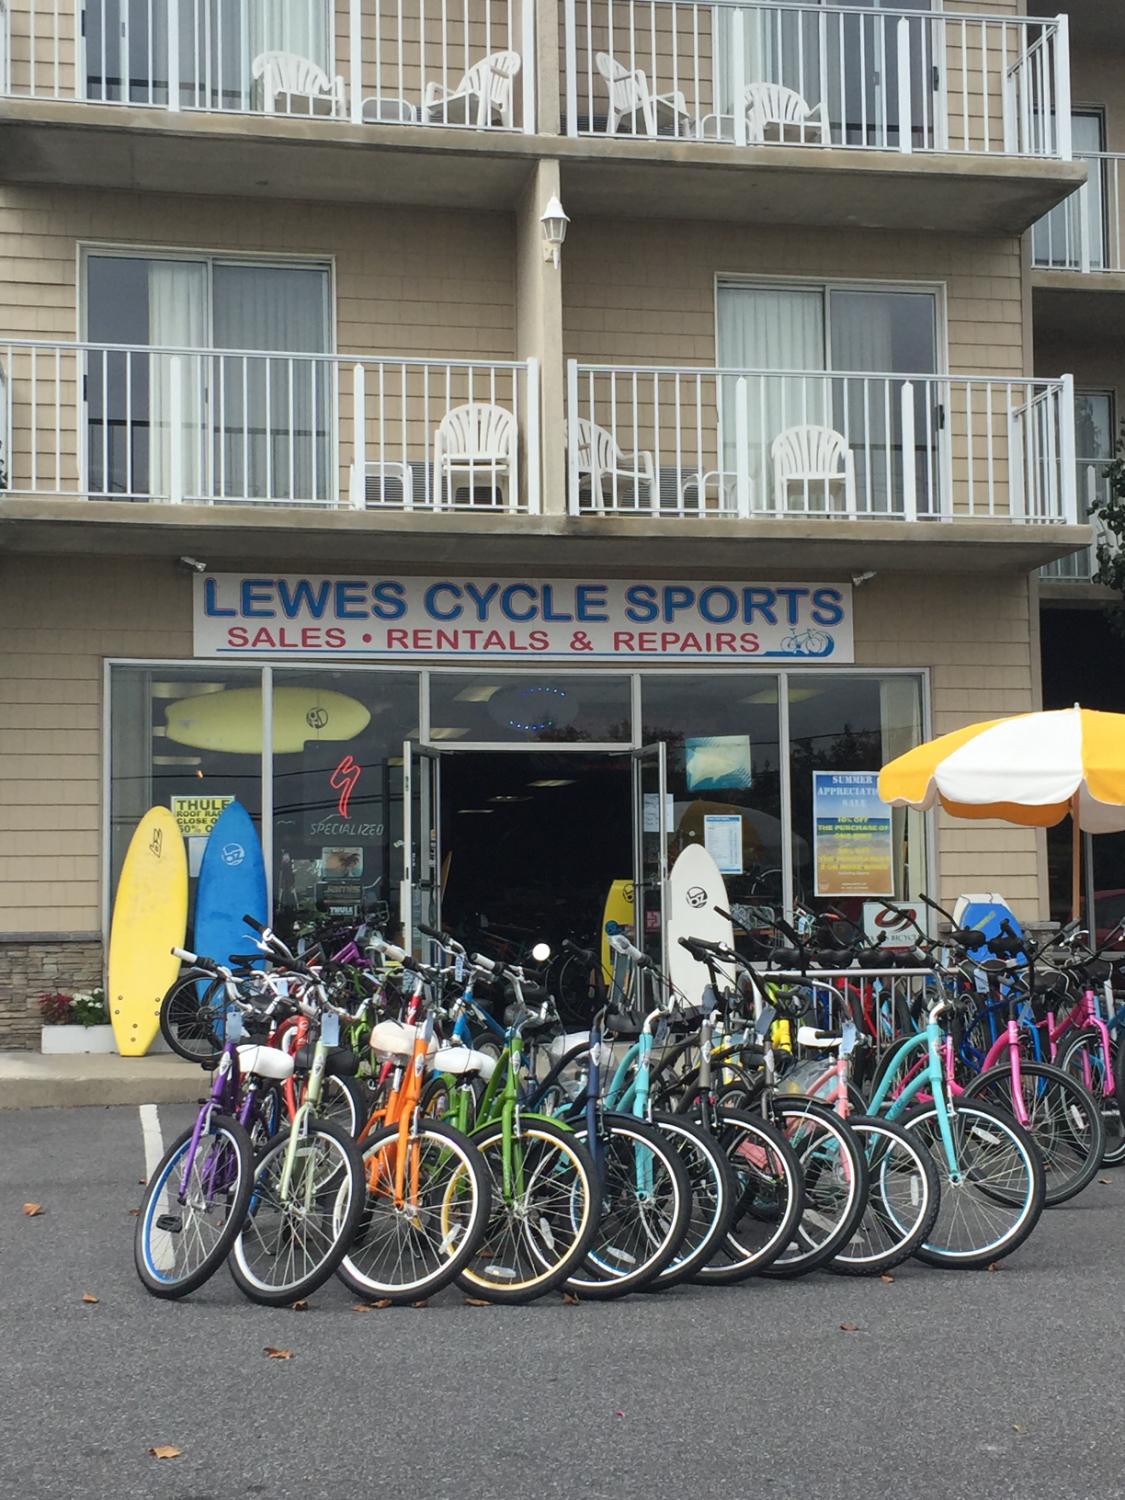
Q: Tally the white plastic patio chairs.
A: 7